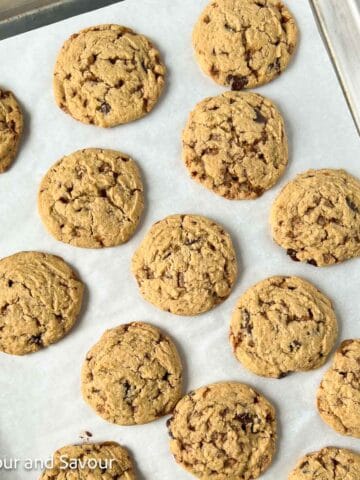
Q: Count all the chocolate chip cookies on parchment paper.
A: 14